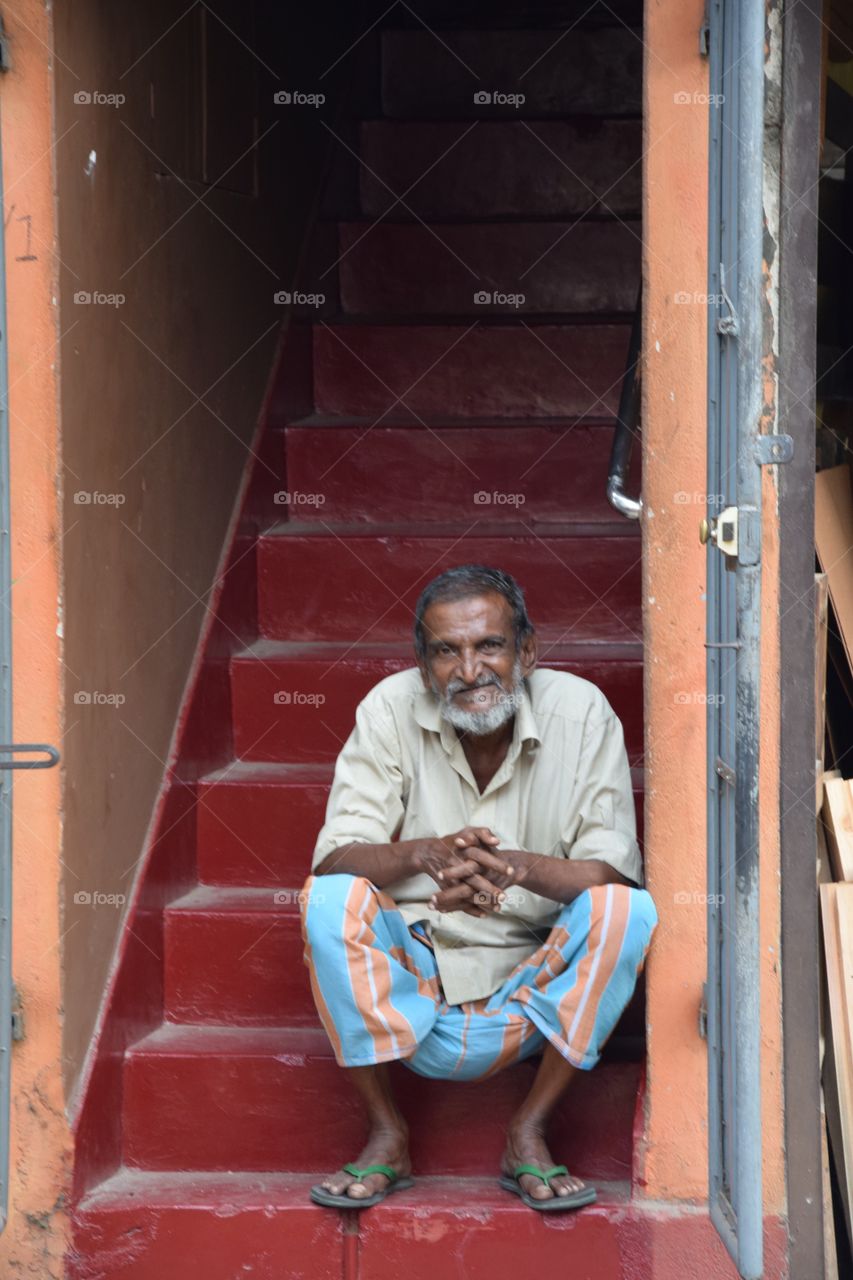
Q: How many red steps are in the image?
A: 11